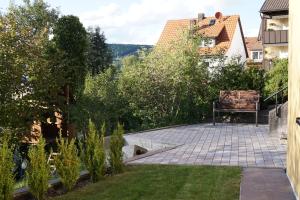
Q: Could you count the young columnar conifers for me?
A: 5